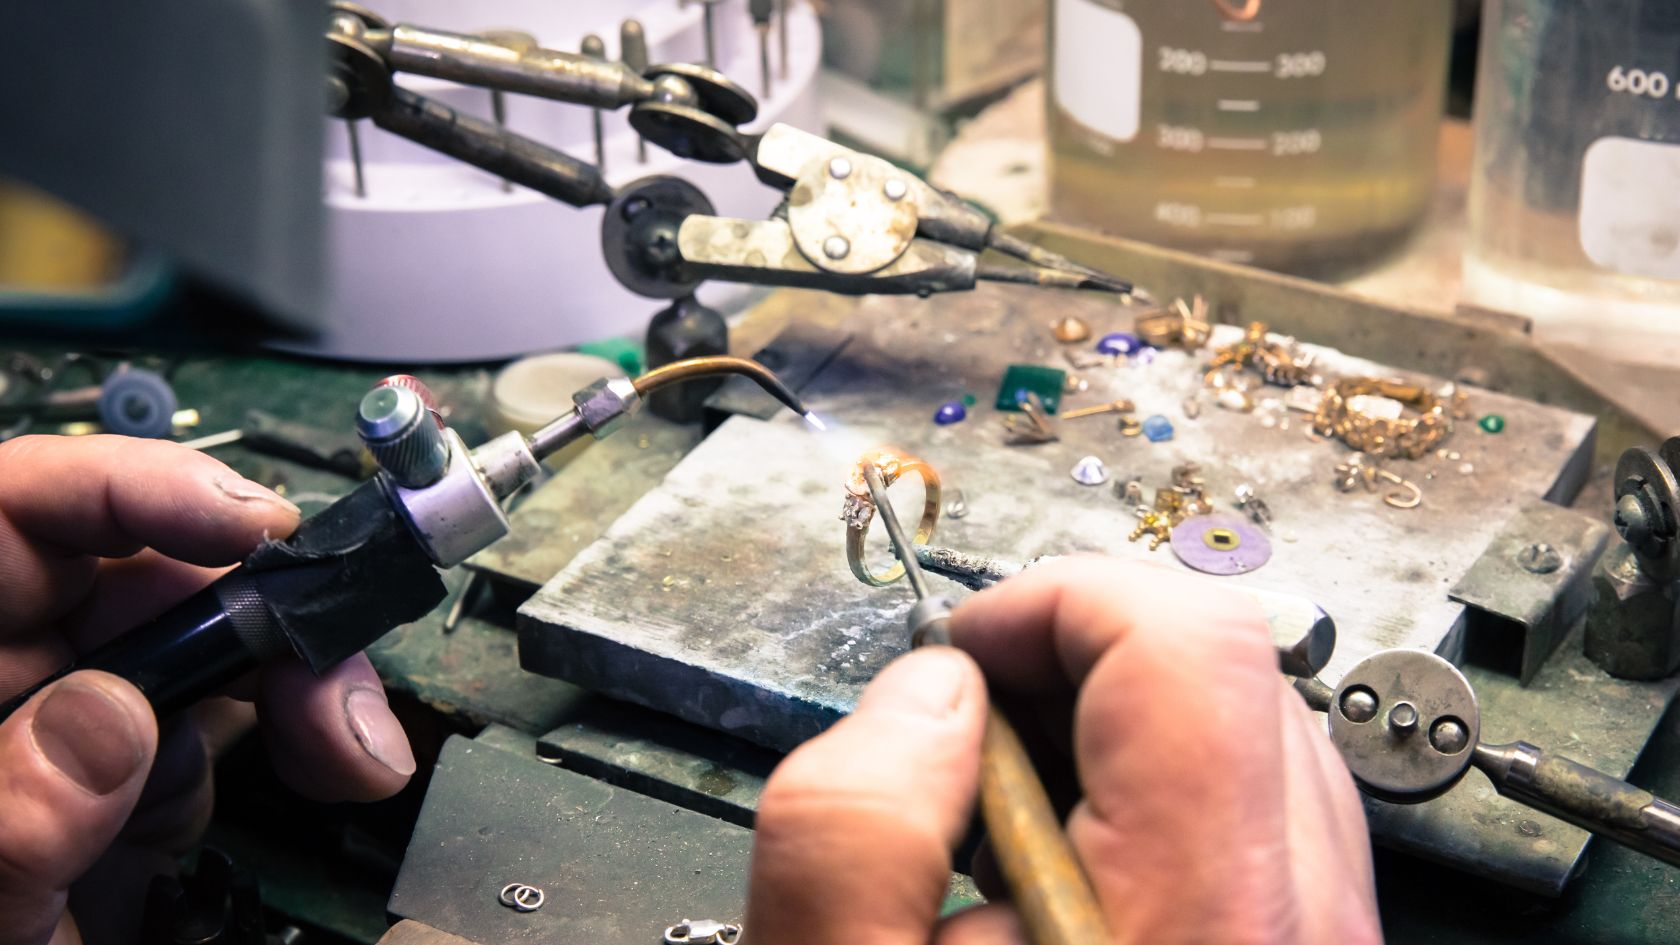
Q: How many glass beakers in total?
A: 2